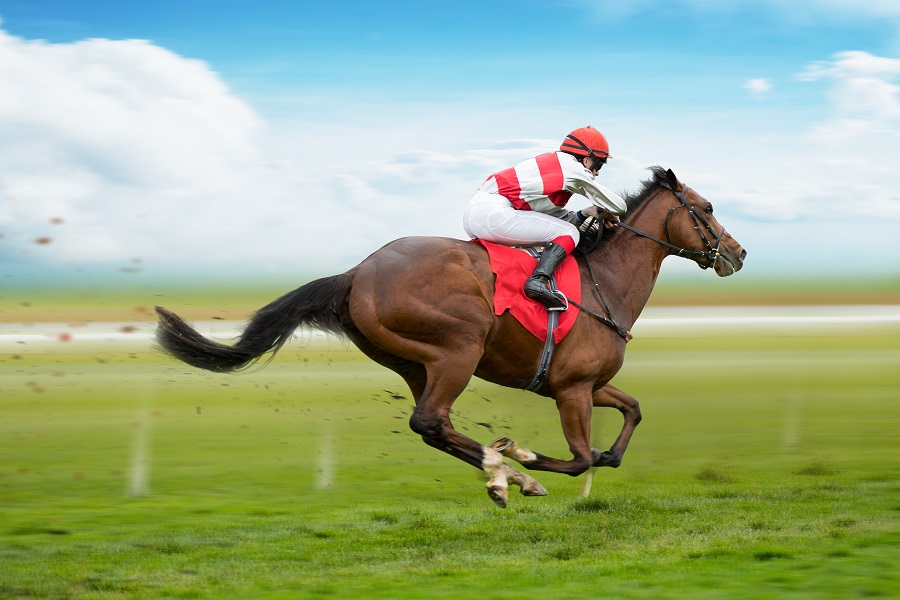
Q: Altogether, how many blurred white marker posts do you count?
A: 3